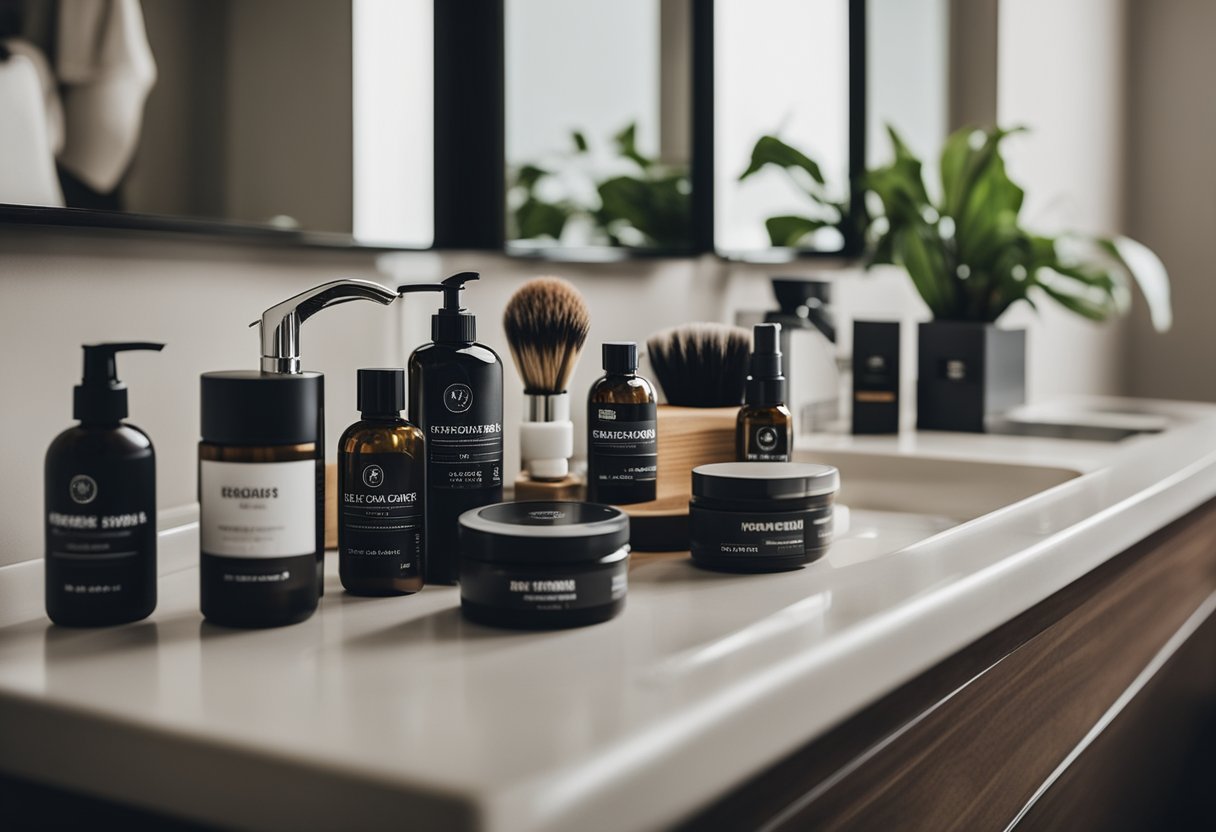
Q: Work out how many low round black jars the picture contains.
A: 2